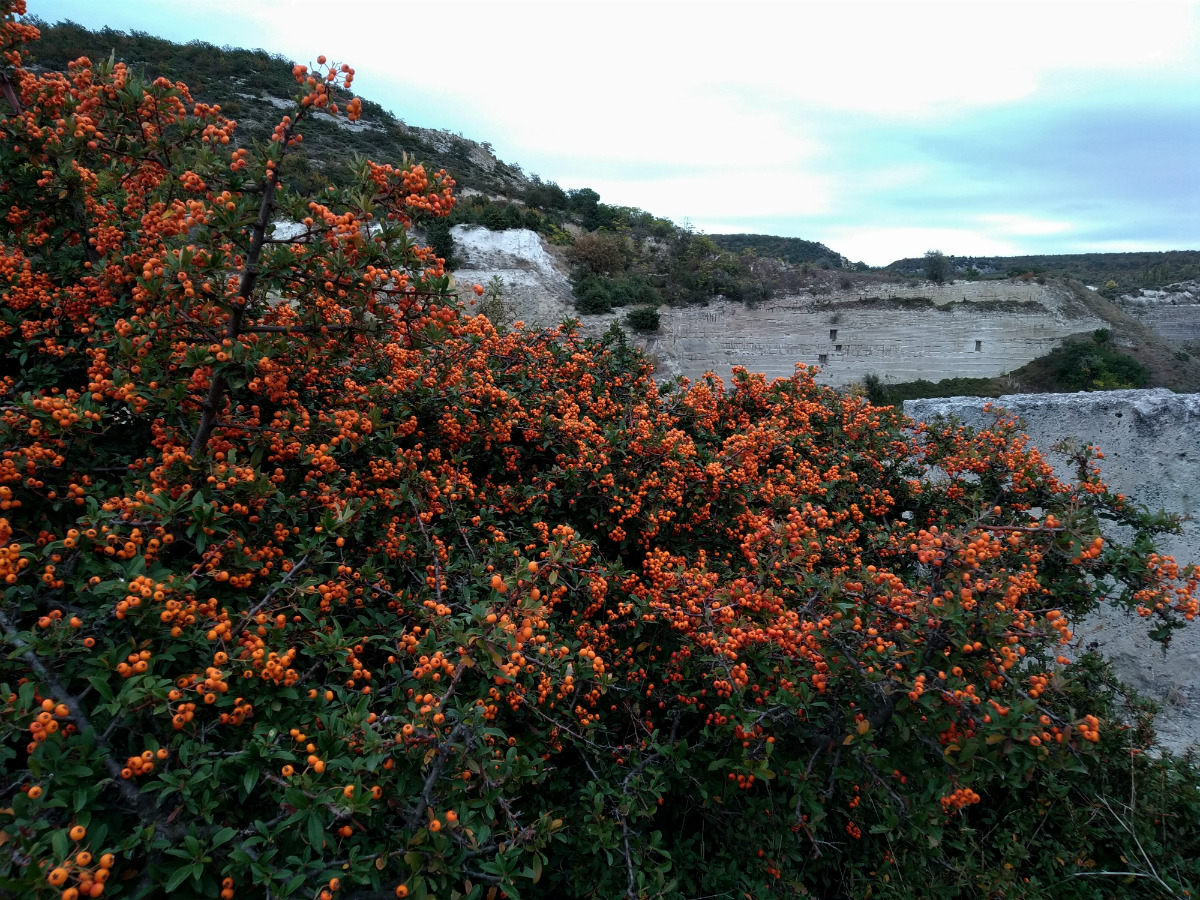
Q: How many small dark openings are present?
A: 4